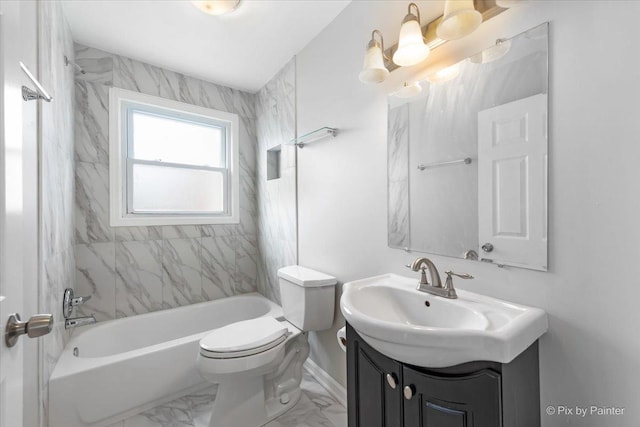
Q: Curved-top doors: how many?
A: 2